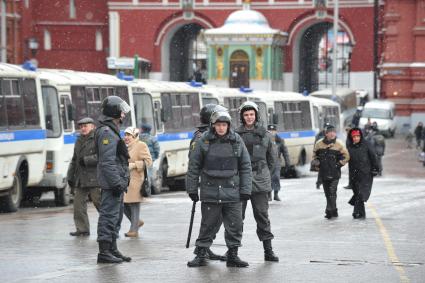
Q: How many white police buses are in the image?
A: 6